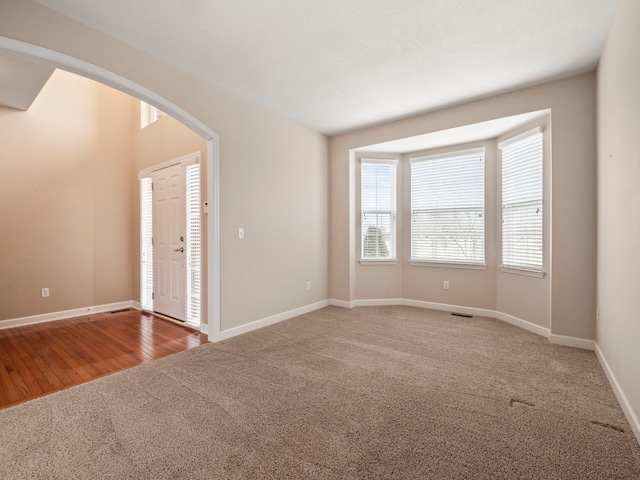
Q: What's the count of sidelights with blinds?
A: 2